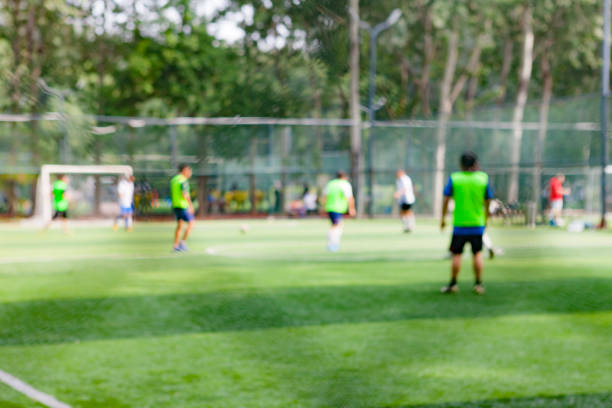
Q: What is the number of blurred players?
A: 7